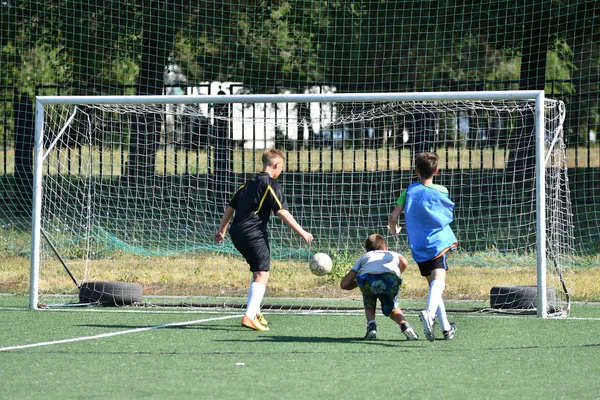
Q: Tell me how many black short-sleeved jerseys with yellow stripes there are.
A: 1